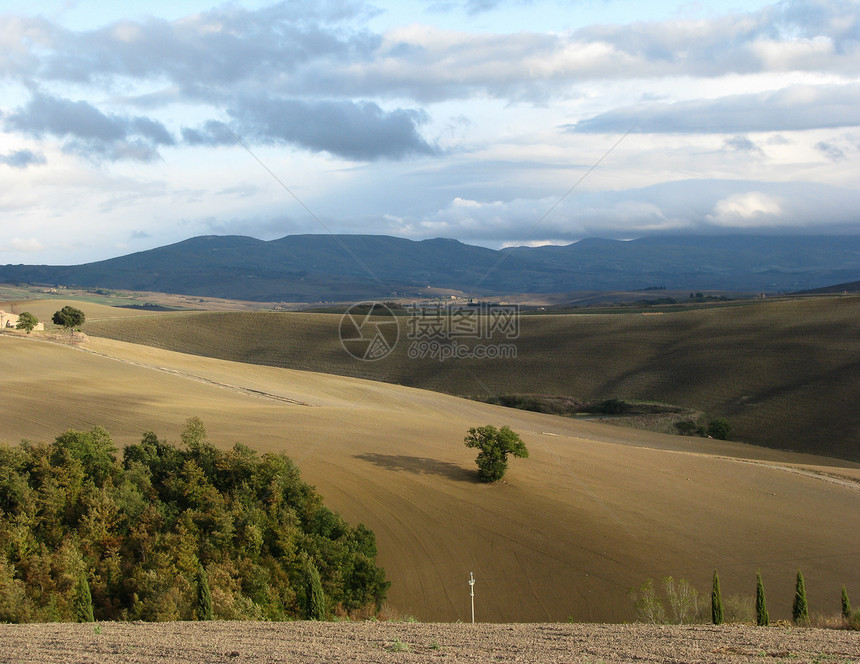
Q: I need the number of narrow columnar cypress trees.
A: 7